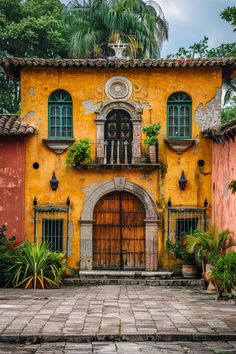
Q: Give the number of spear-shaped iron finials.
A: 4